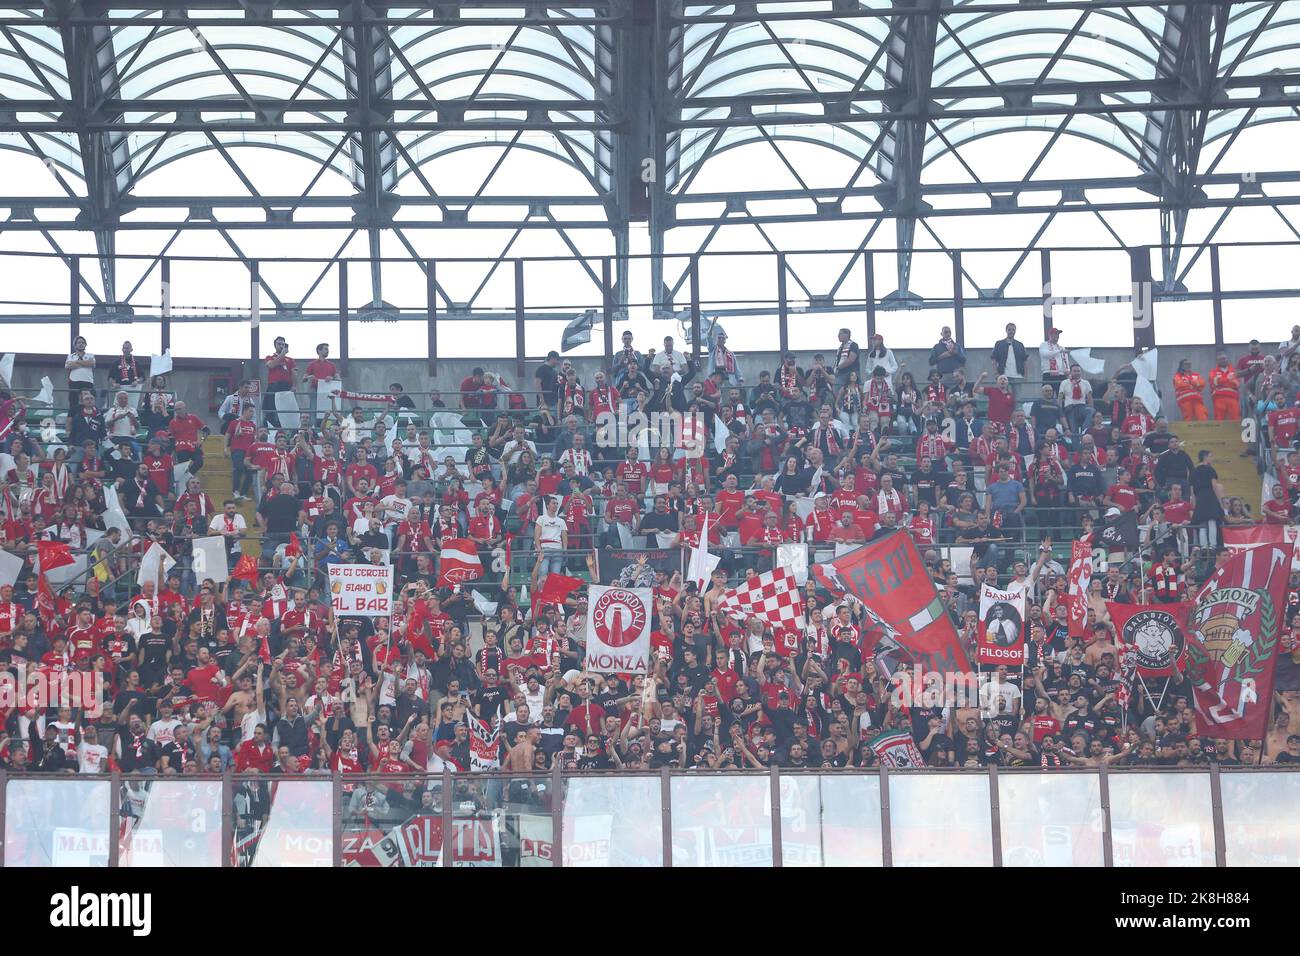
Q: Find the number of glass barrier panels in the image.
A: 12